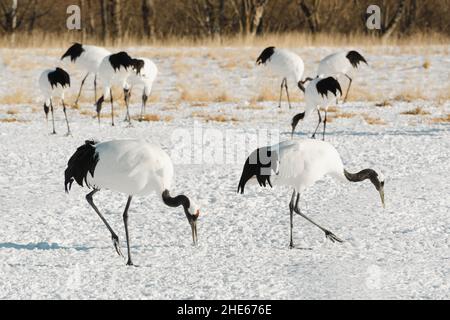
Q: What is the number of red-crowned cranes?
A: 9